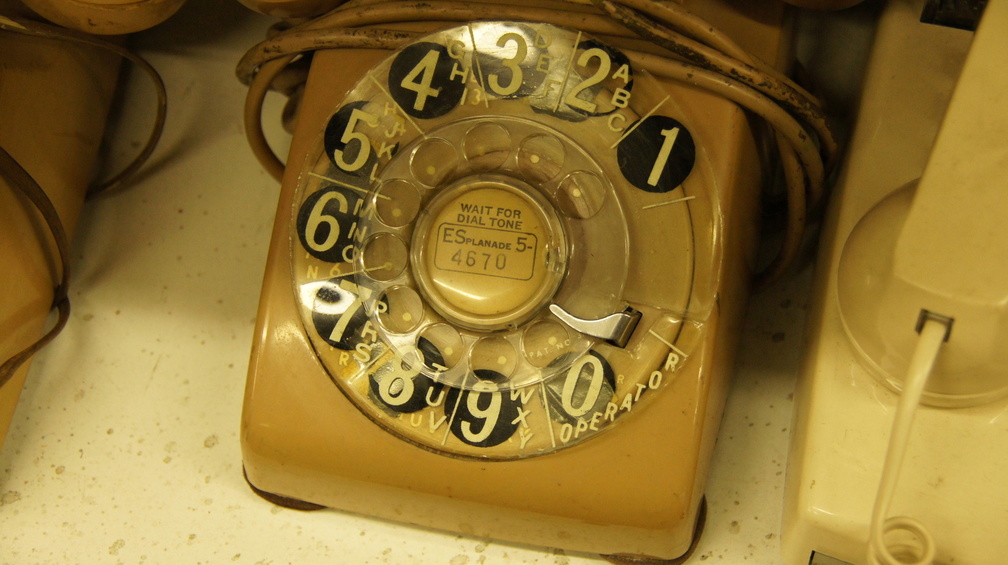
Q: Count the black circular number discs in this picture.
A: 10